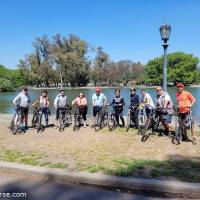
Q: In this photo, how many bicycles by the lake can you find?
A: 10